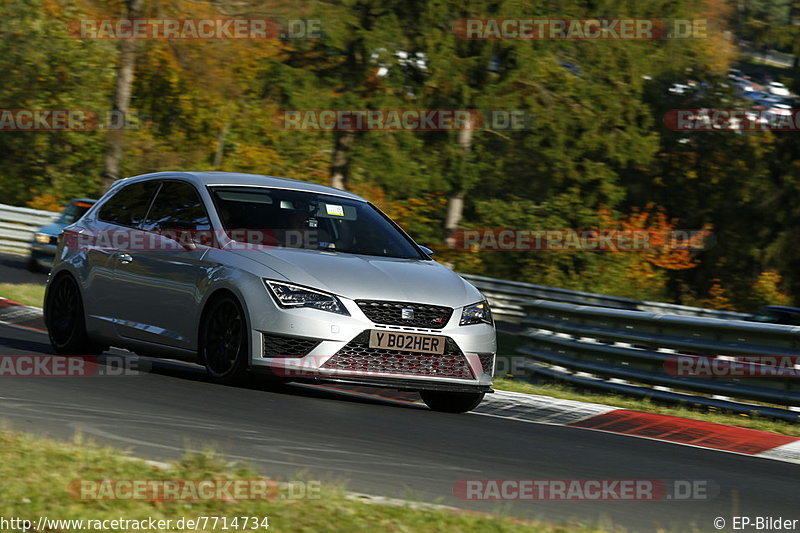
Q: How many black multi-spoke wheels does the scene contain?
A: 2